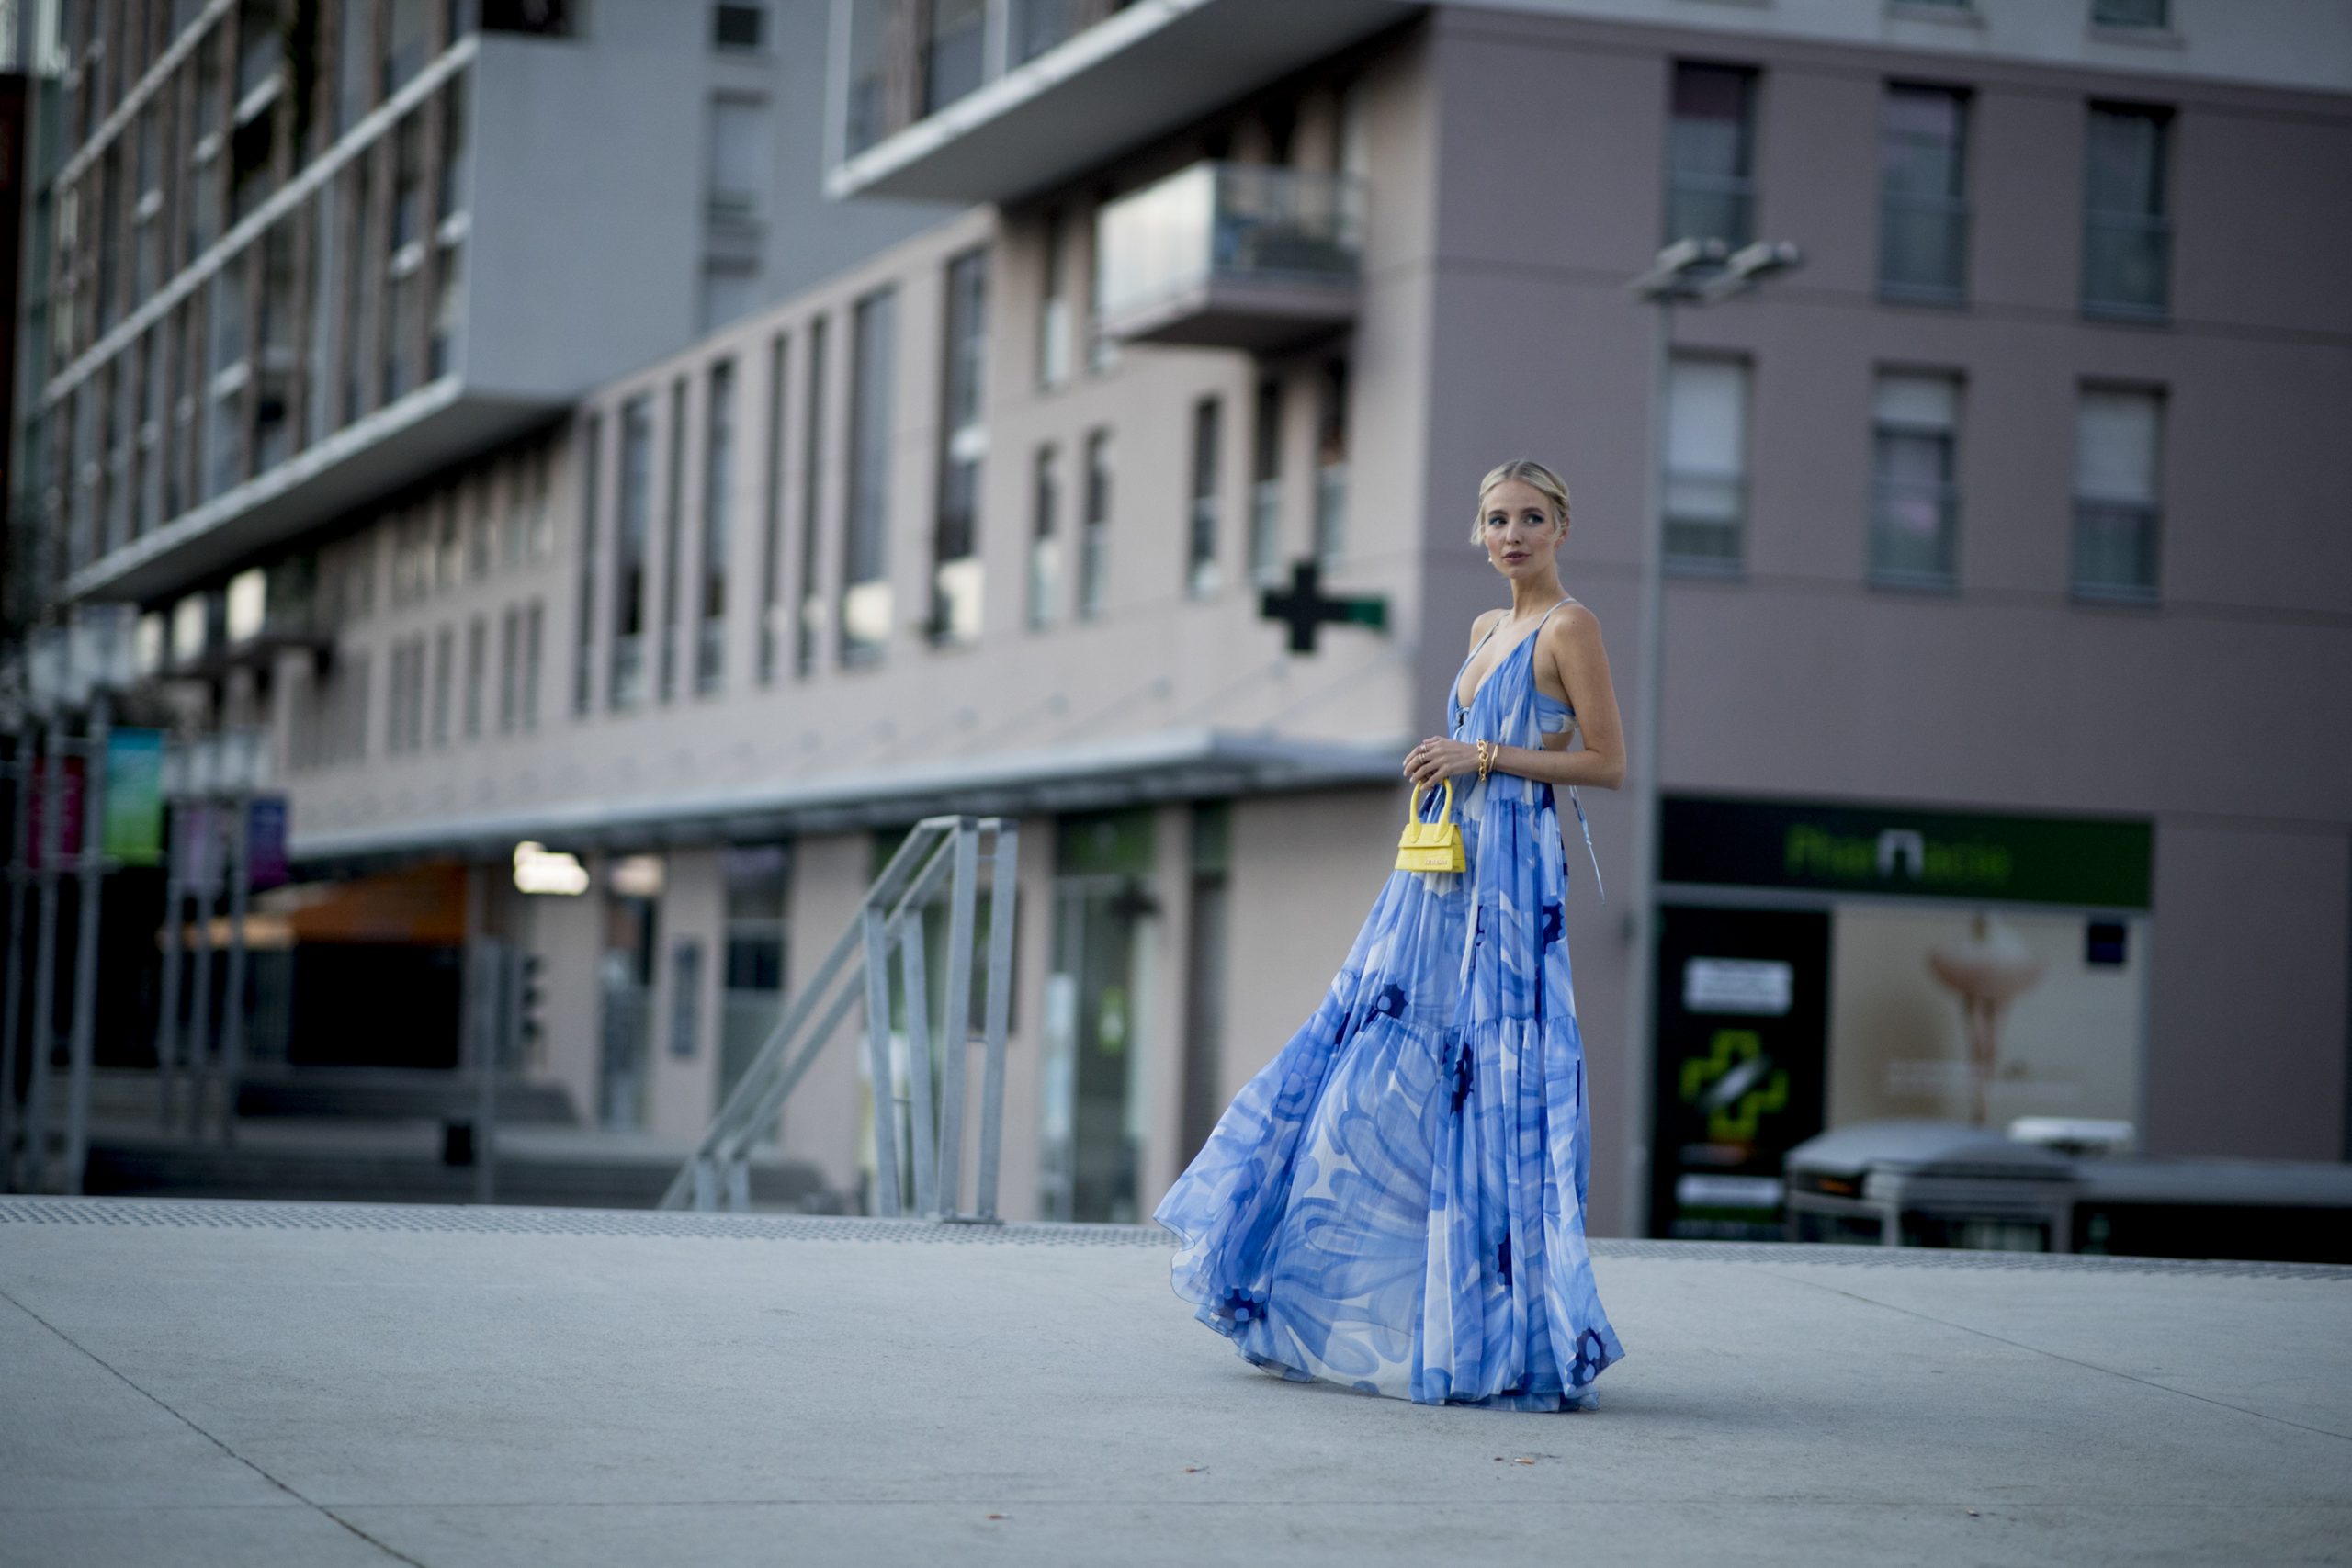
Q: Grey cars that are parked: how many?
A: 0